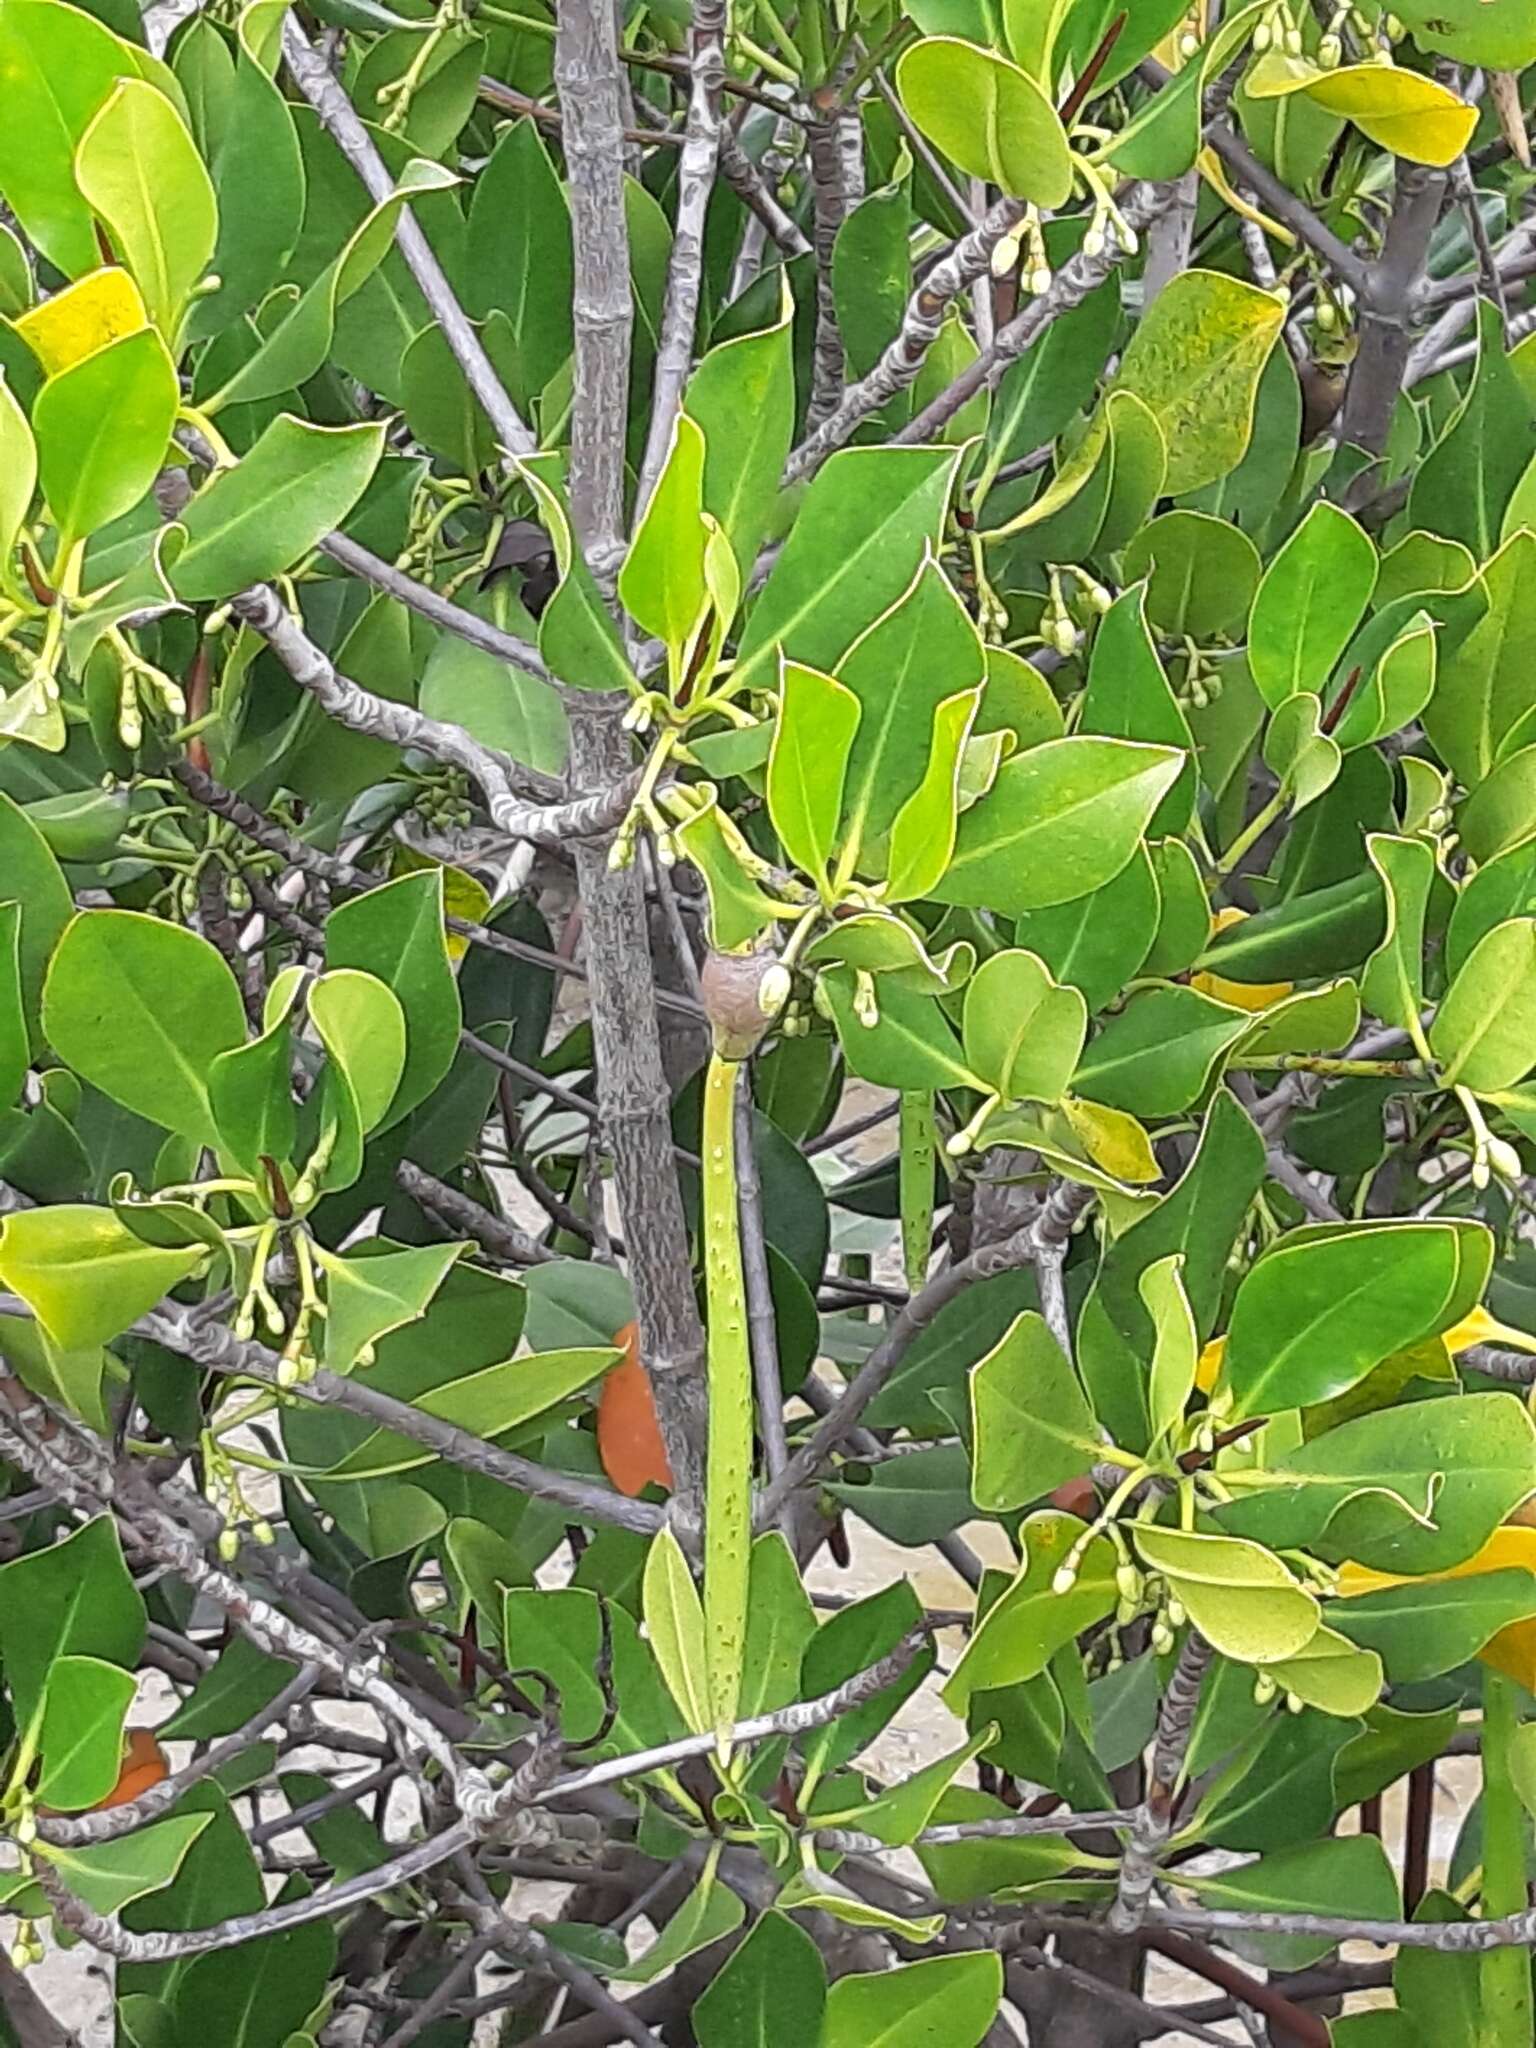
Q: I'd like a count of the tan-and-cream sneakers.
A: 0